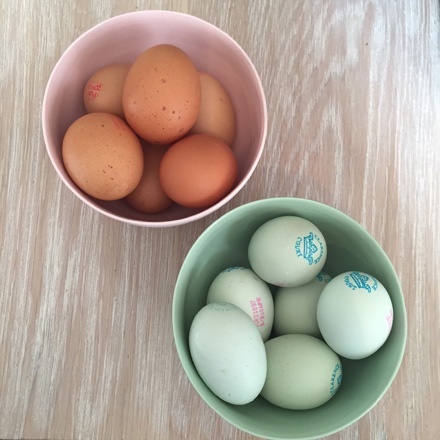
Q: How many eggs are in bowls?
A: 12